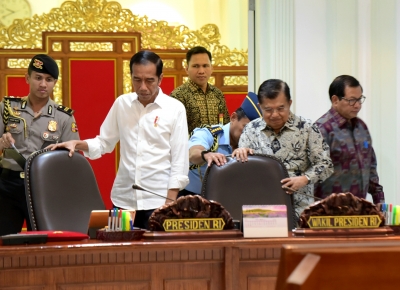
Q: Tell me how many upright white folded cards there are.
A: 1